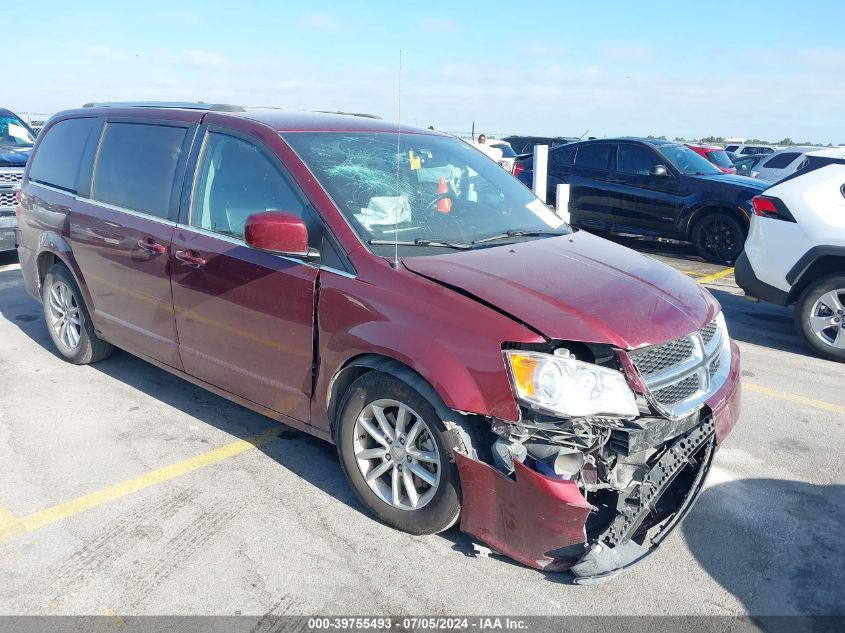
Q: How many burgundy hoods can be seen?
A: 1